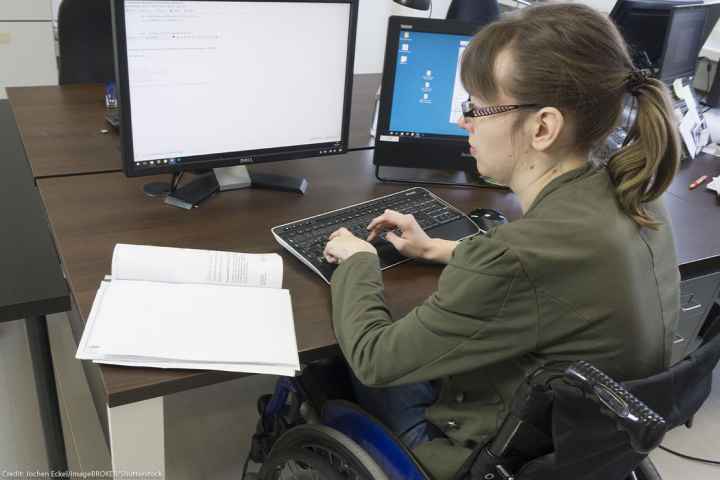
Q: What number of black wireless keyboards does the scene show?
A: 1